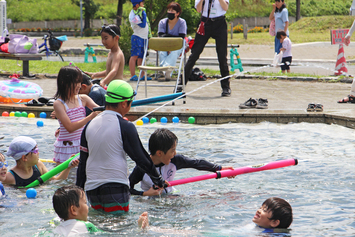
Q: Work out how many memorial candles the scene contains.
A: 0